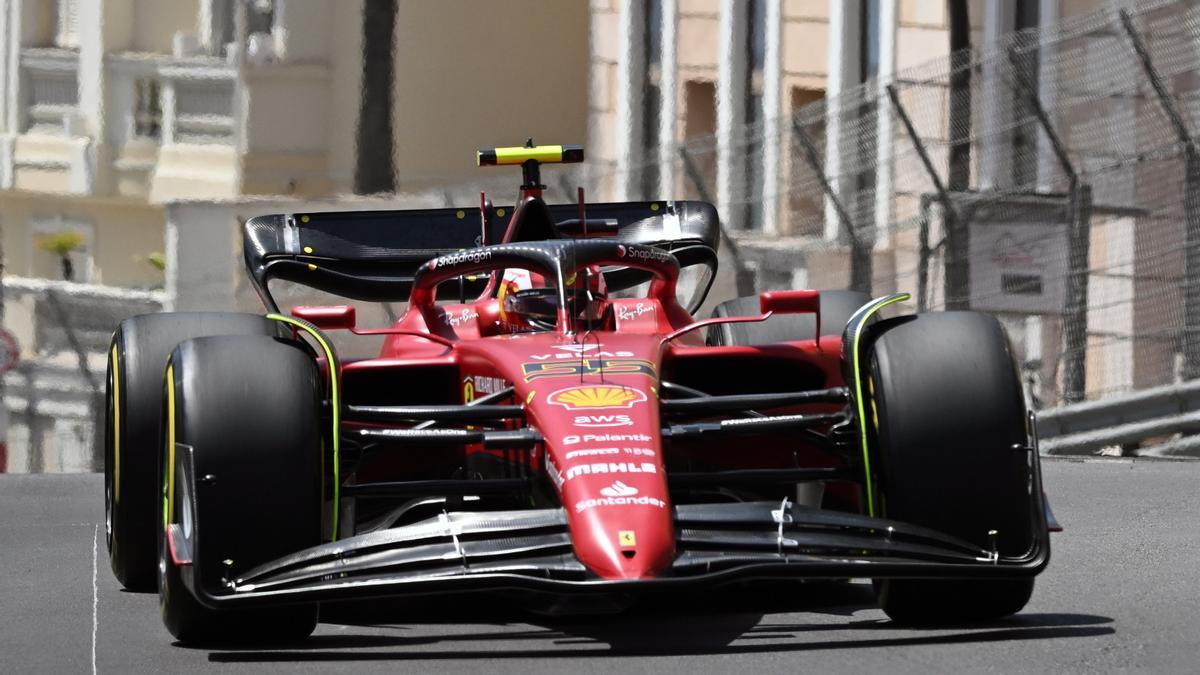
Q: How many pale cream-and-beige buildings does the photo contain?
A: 2